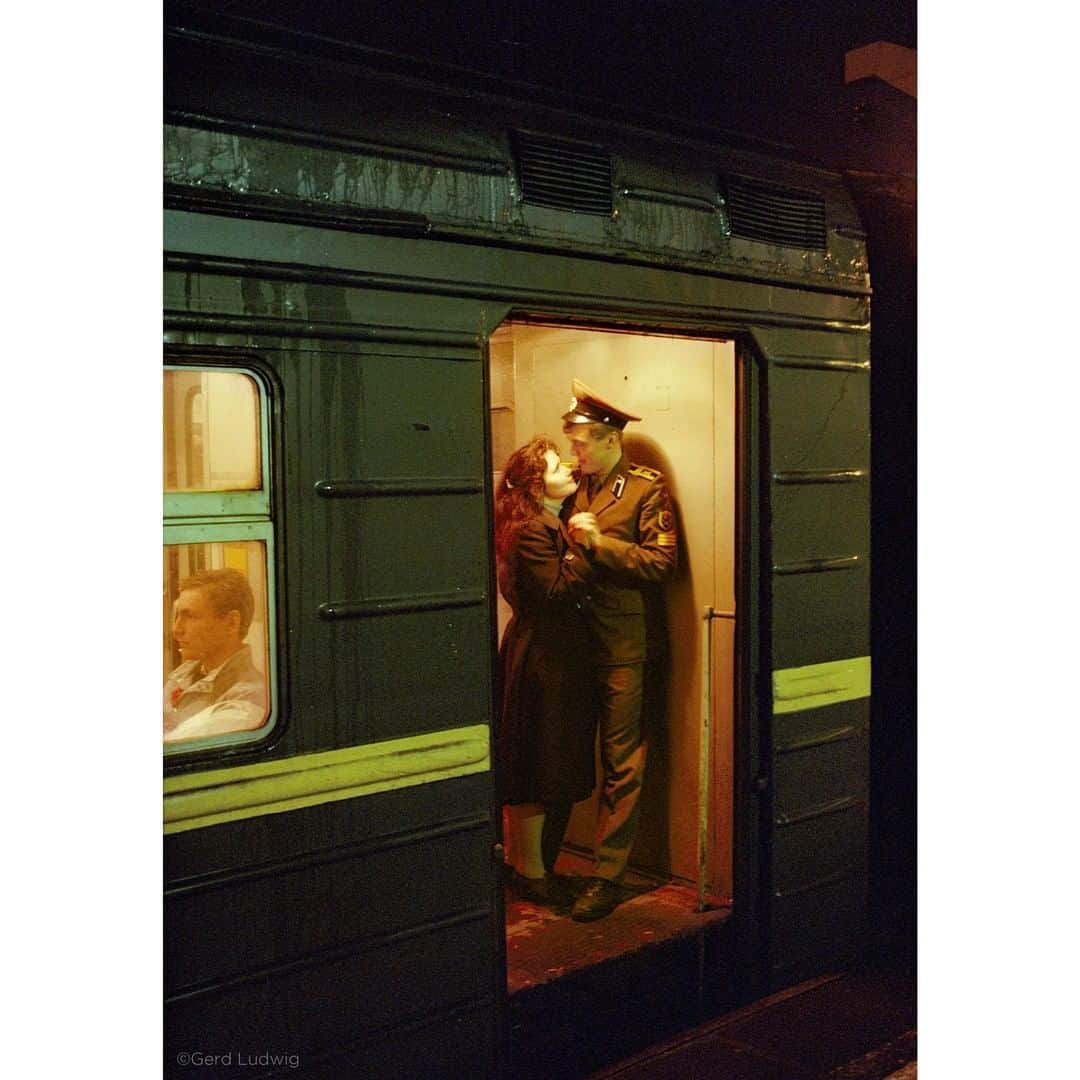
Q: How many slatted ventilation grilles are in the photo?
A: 2